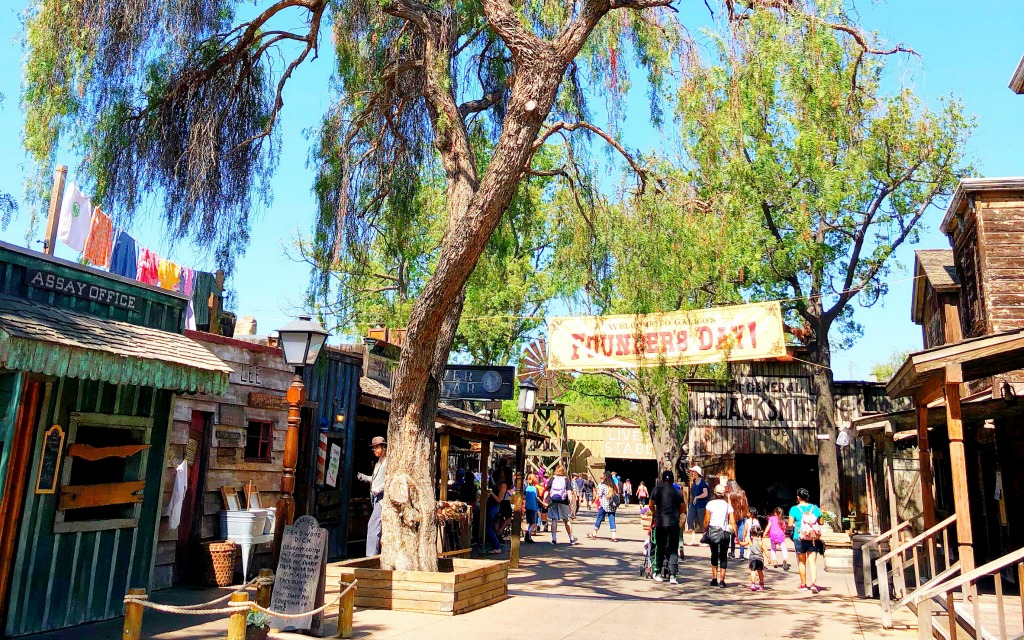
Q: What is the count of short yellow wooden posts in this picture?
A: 4